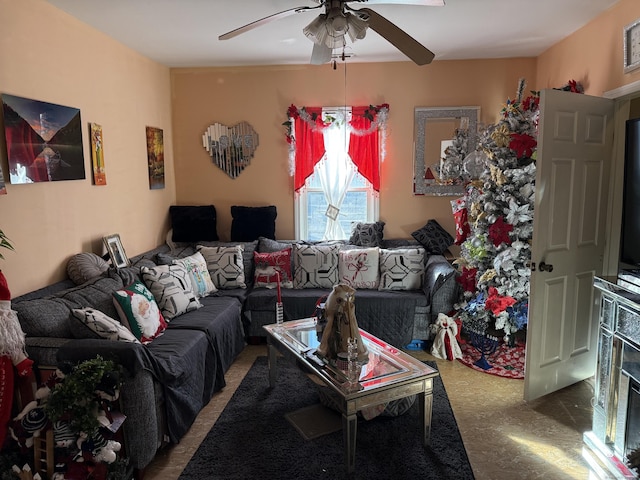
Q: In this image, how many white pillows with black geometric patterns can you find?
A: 5